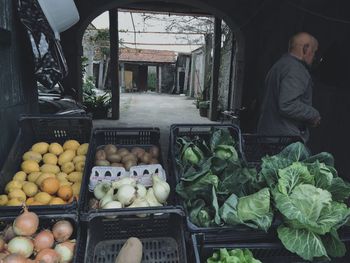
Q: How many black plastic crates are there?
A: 7